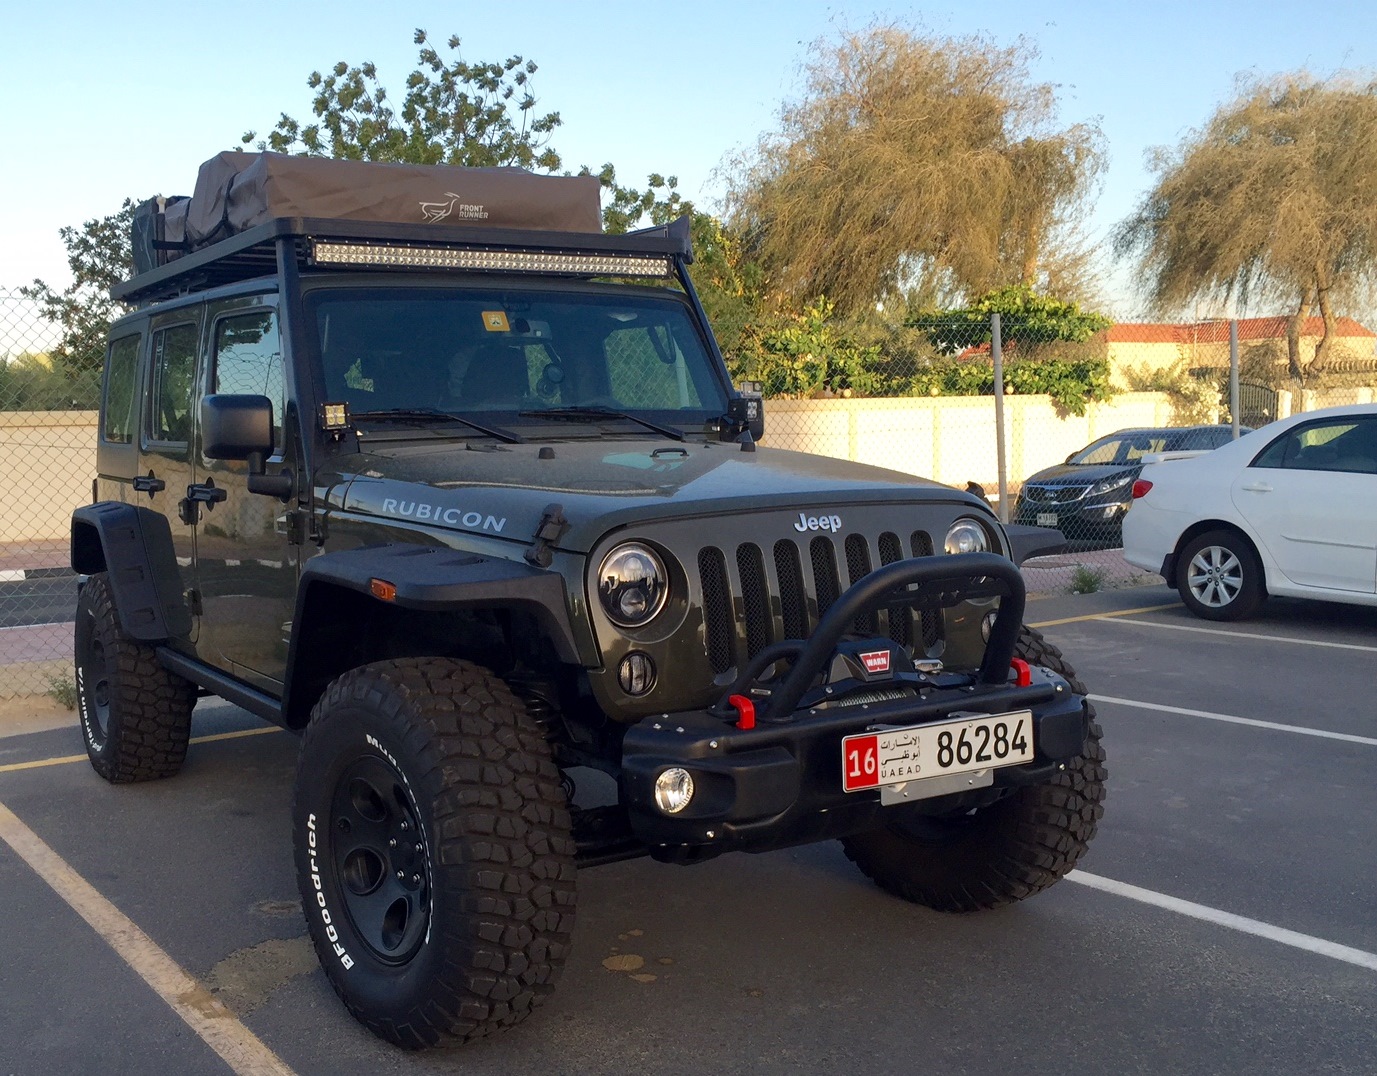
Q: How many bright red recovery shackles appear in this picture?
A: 2